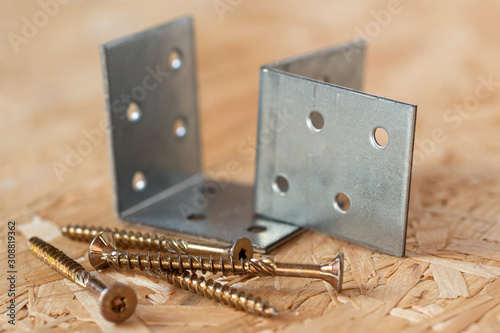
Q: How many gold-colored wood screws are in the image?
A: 4